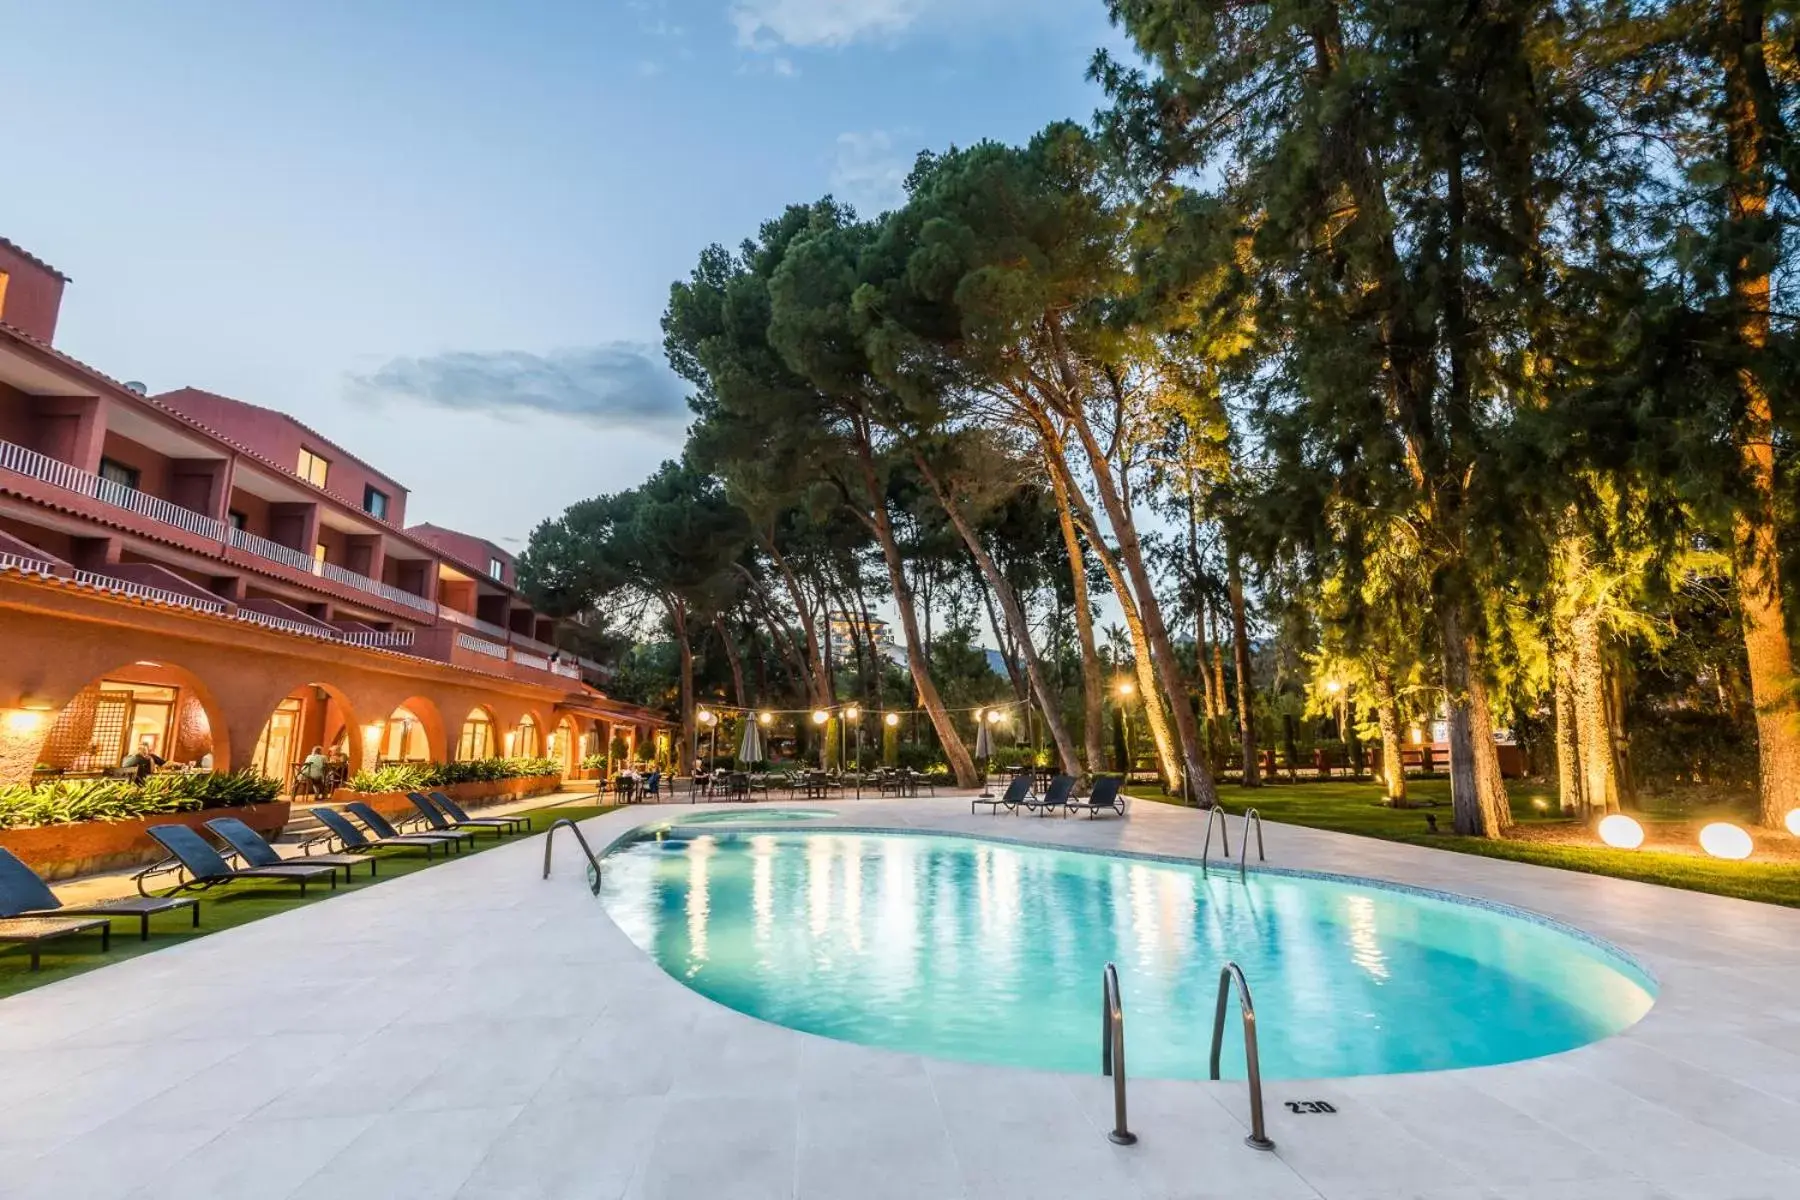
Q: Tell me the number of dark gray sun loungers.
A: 11